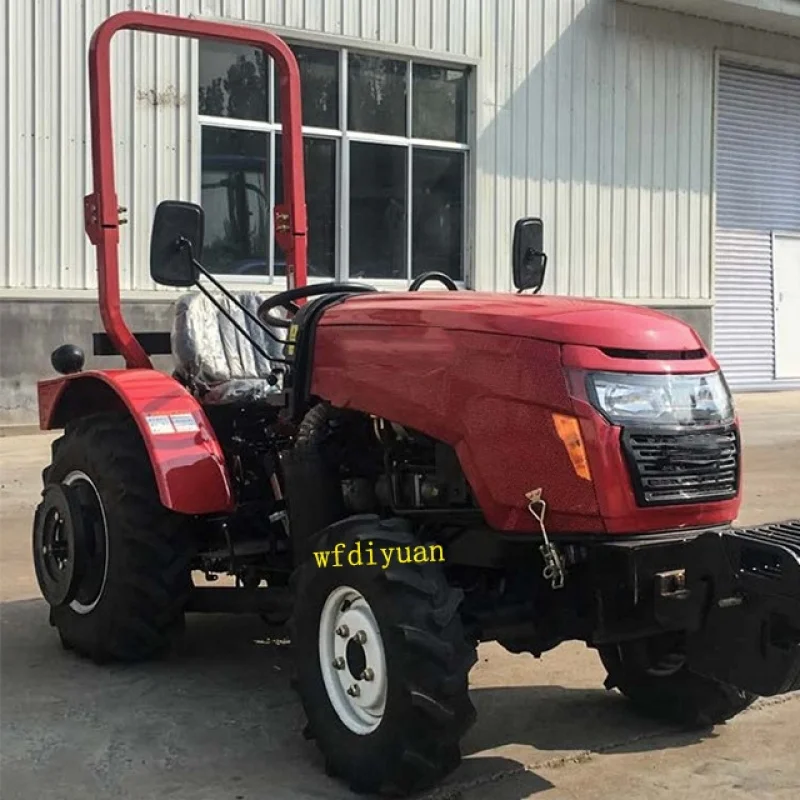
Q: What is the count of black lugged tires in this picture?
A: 3